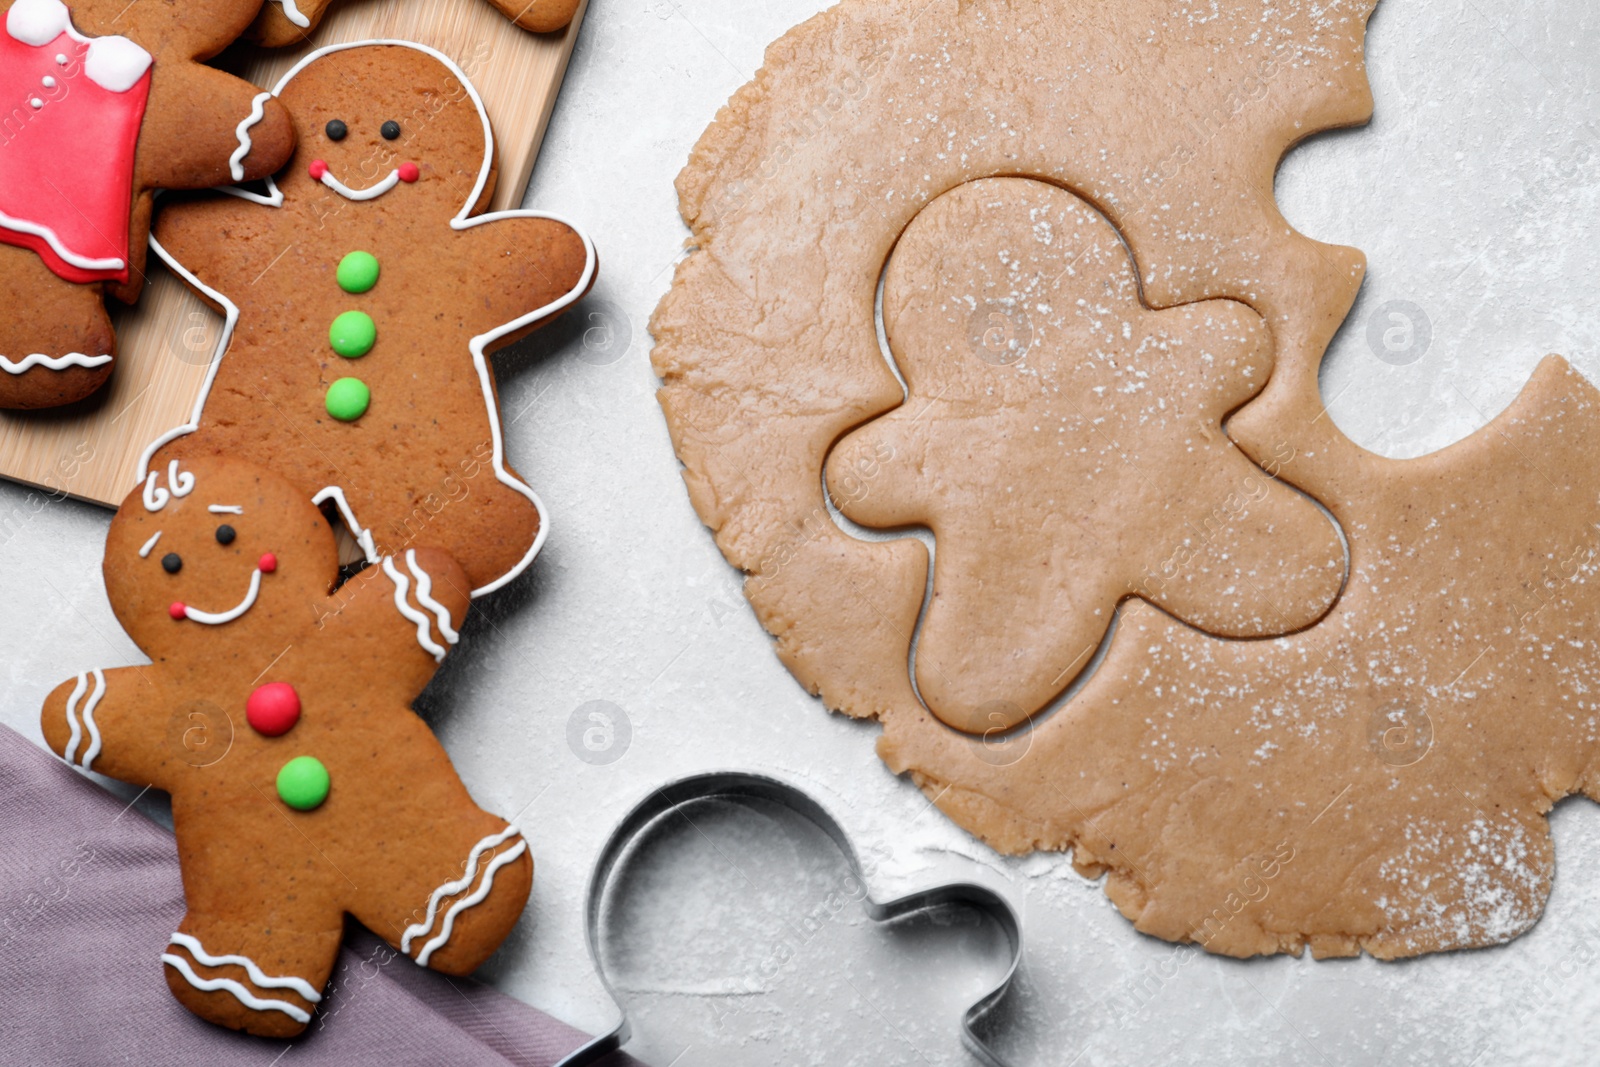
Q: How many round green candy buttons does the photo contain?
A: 4